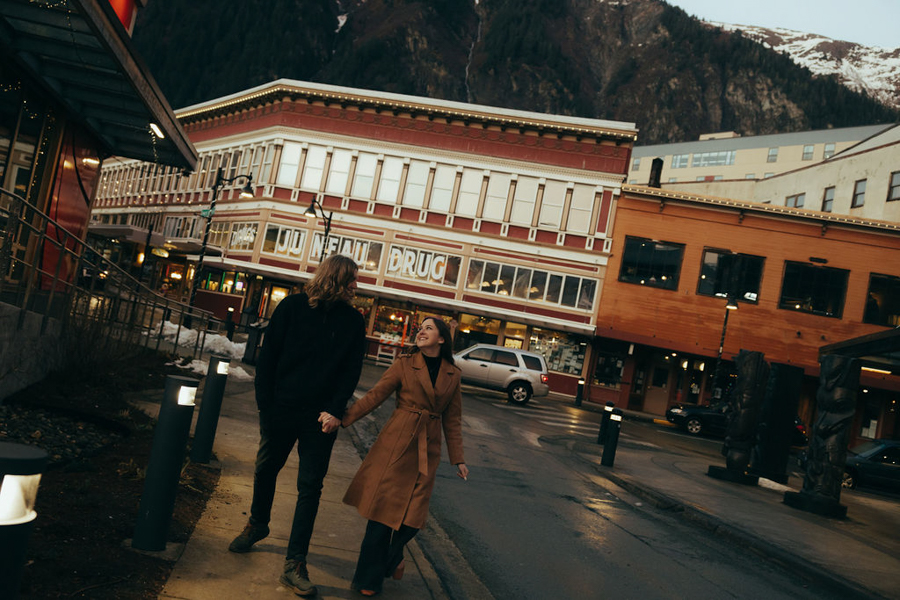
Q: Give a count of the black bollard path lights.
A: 7